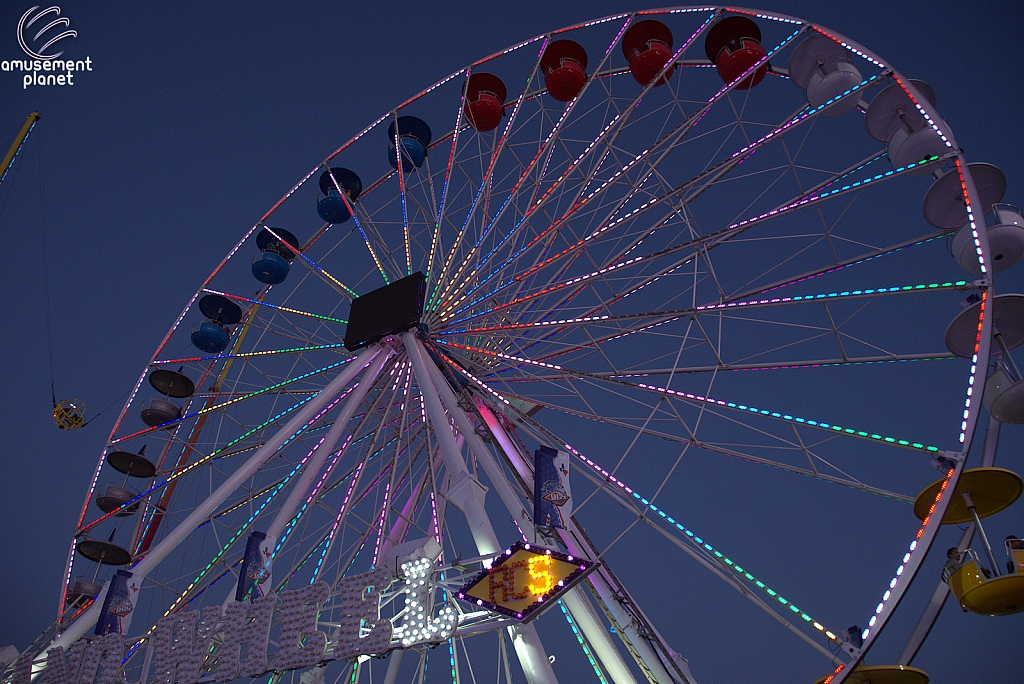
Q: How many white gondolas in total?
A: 4